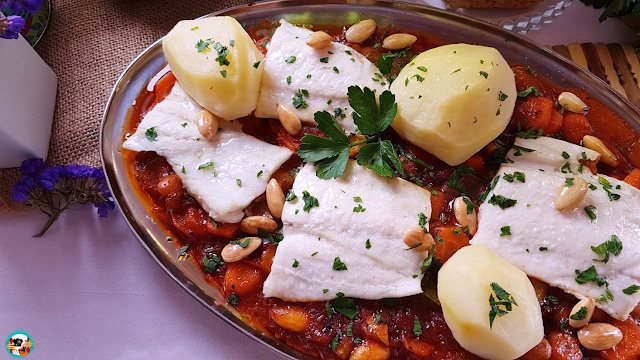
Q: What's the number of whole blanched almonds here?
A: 15